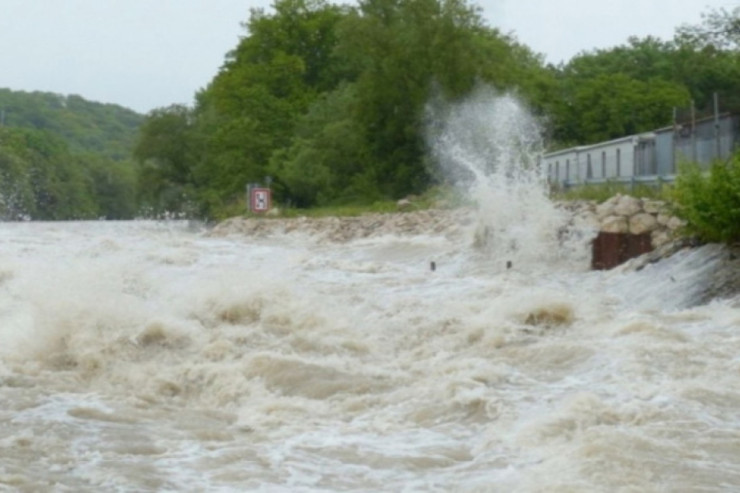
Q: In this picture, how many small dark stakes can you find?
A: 2